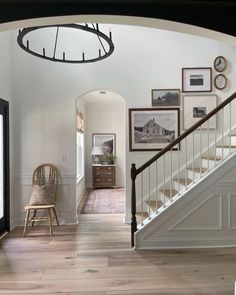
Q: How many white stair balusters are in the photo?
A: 13